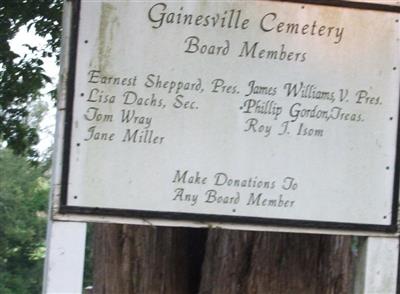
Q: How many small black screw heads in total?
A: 12